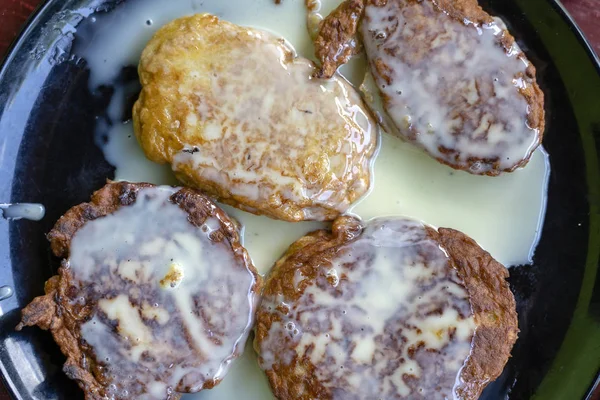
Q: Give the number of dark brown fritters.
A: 3